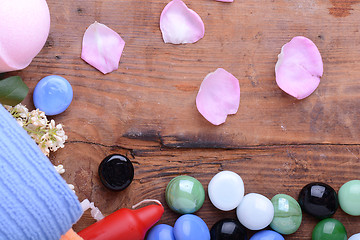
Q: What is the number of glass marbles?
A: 14